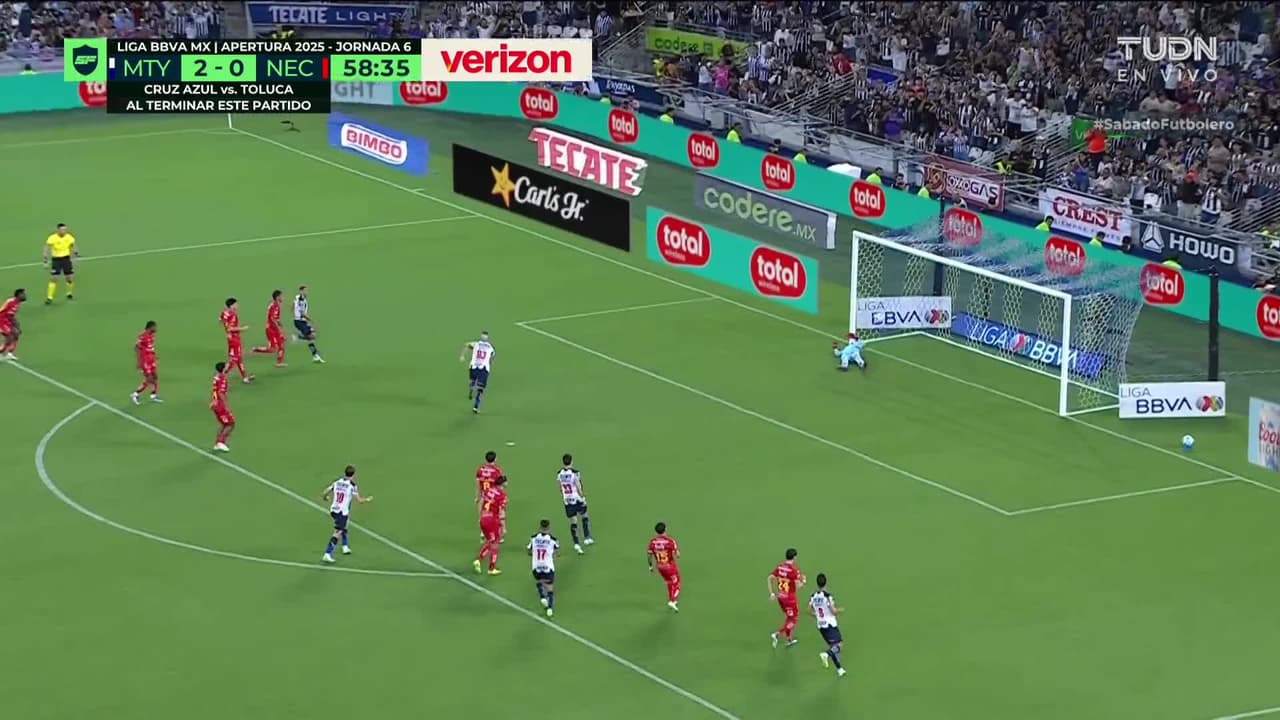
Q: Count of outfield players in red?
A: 9